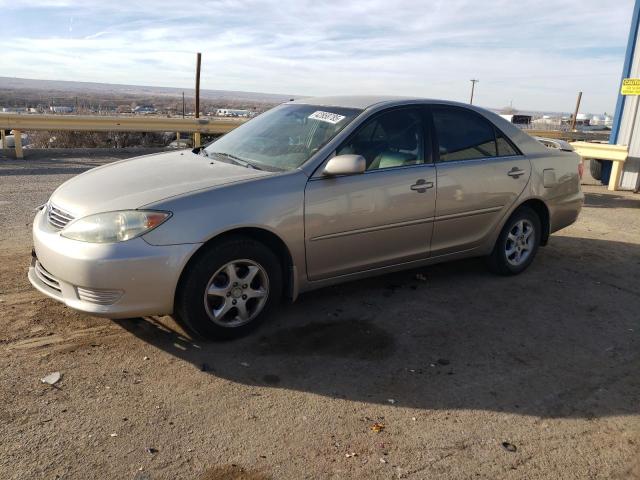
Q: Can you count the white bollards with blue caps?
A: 0